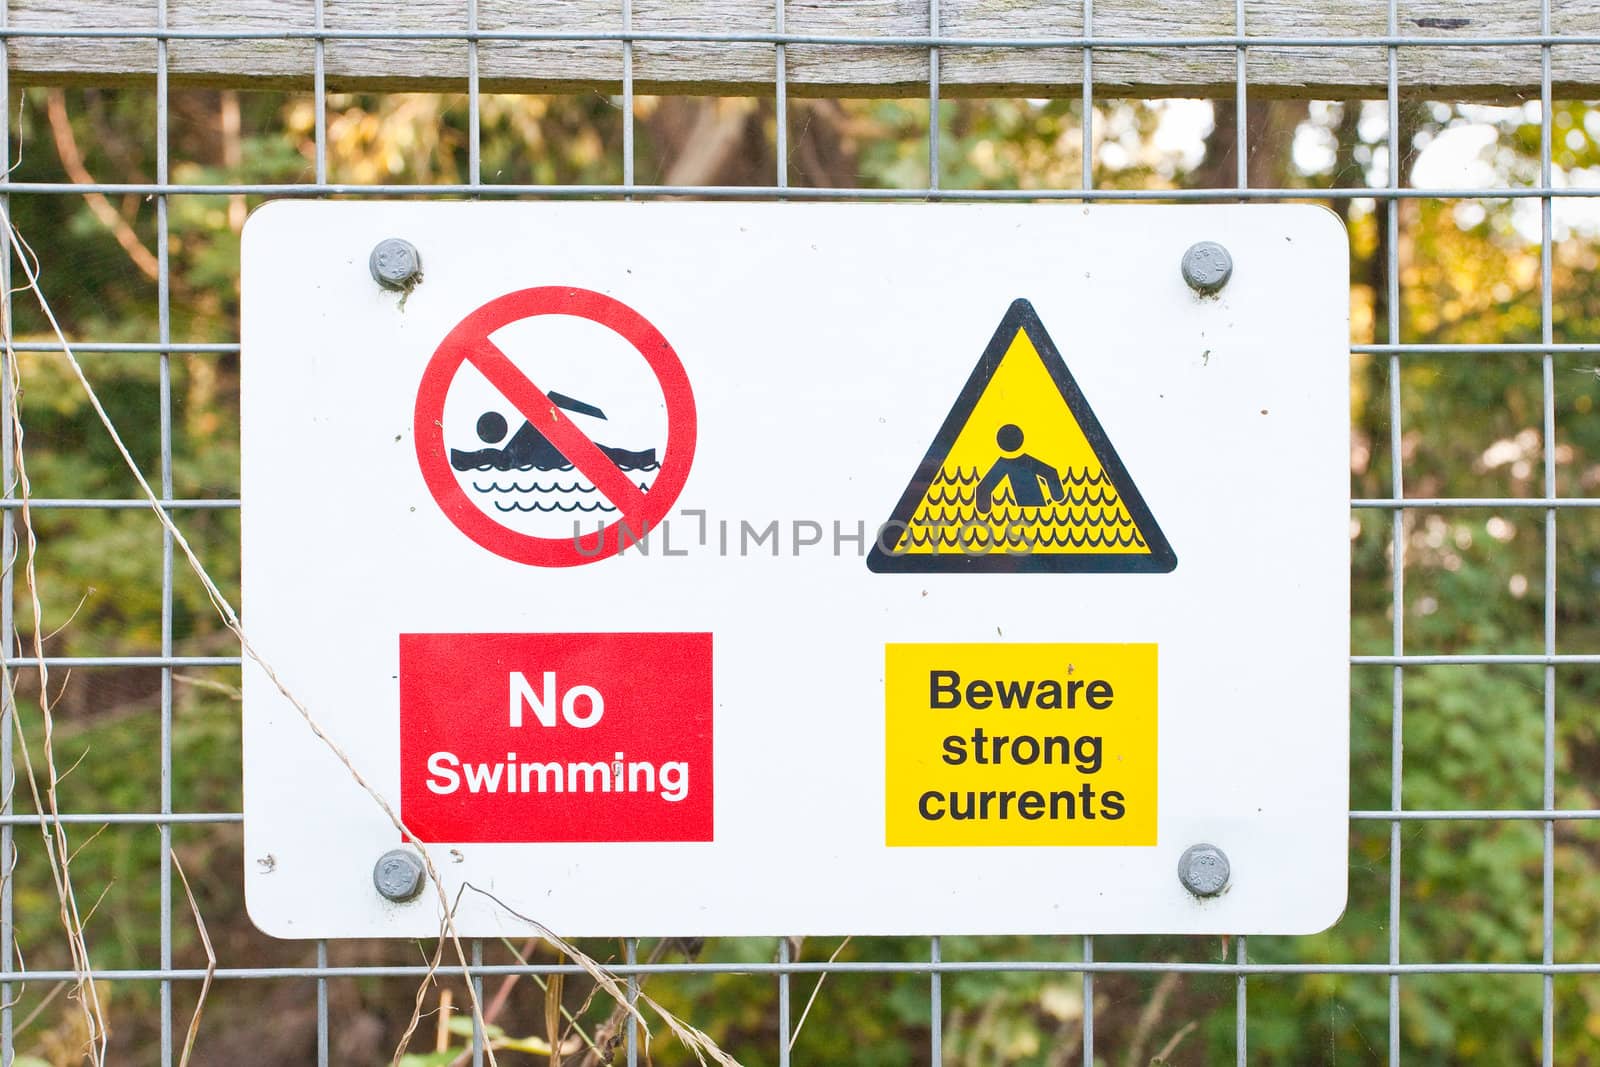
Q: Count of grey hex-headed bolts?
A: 4